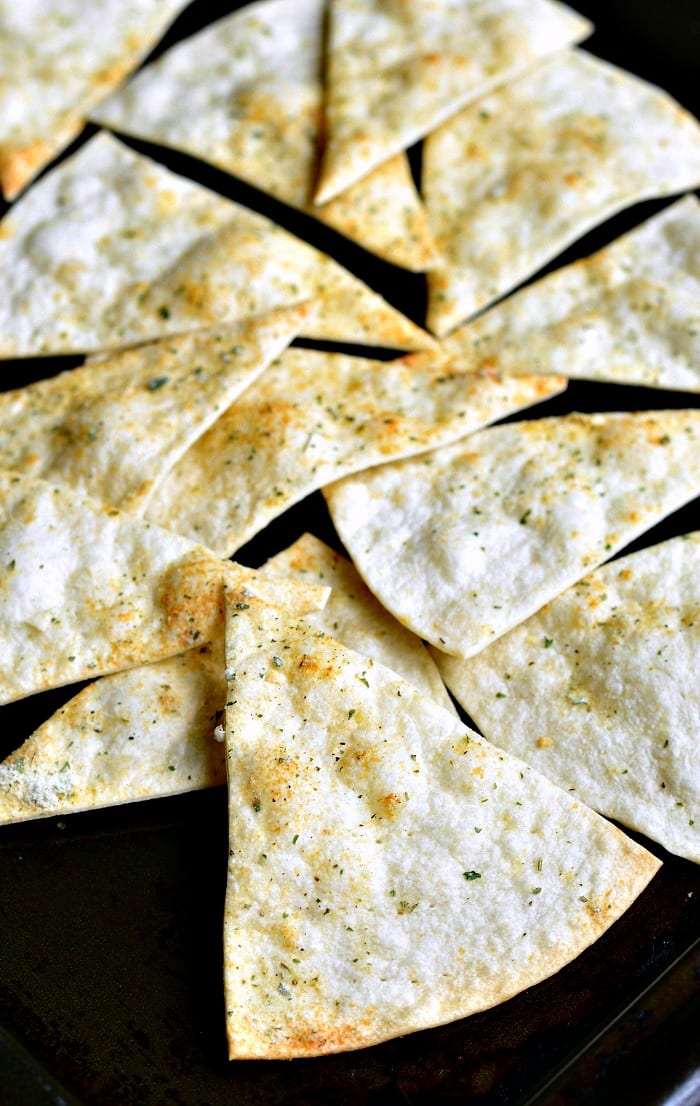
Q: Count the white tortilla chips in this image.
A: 13